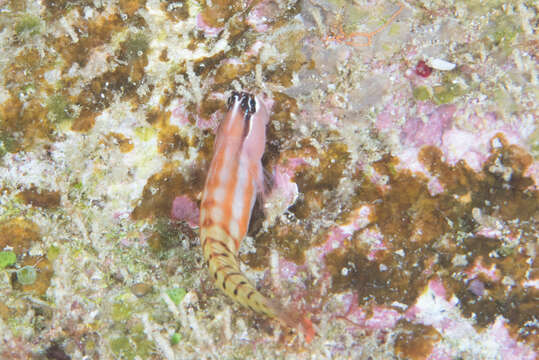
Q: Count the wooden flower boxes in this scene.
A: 0